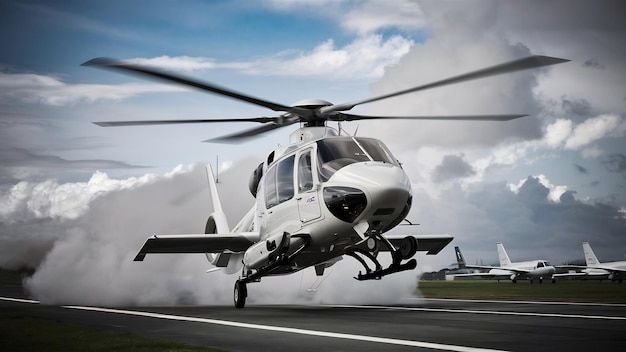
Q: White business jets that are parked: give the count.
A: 2